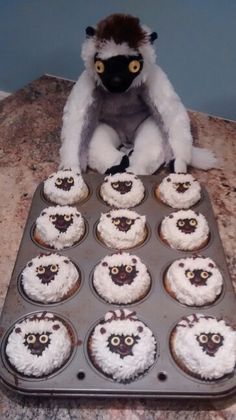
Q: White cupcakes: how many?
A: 12